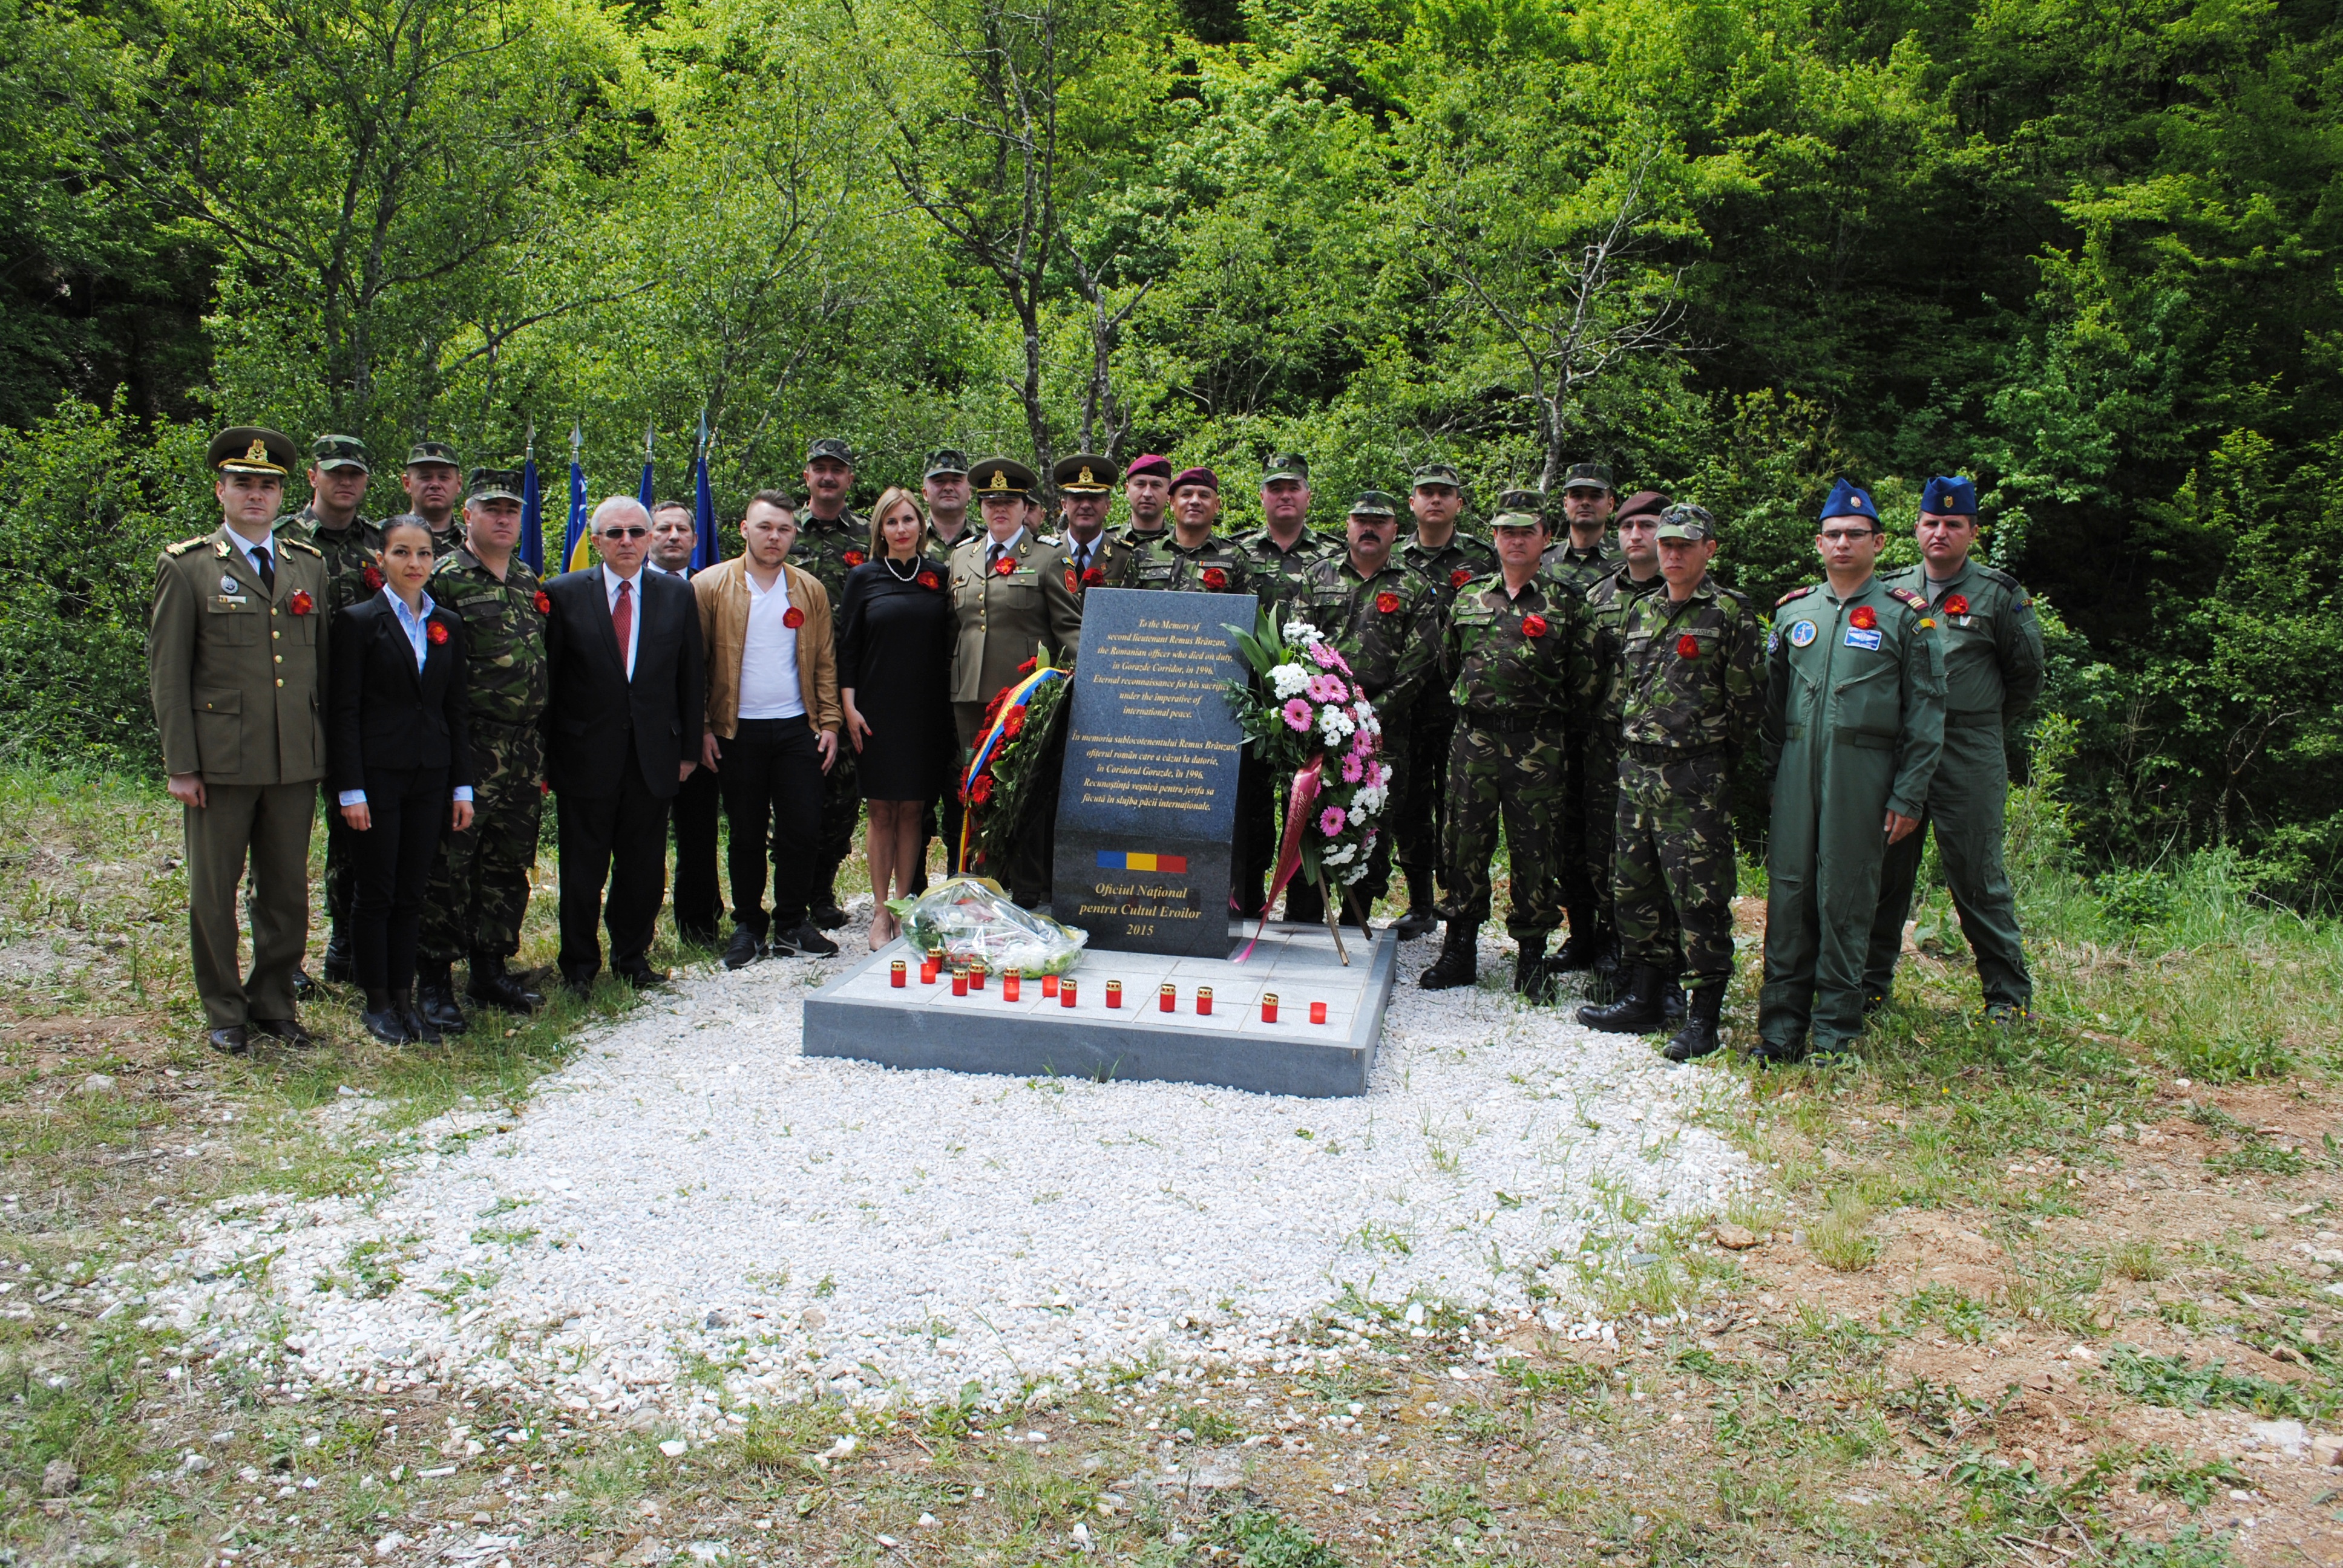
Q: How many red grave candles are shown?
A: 14